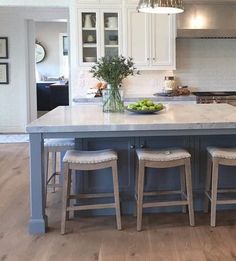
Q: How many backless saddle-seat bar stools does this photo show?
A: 4